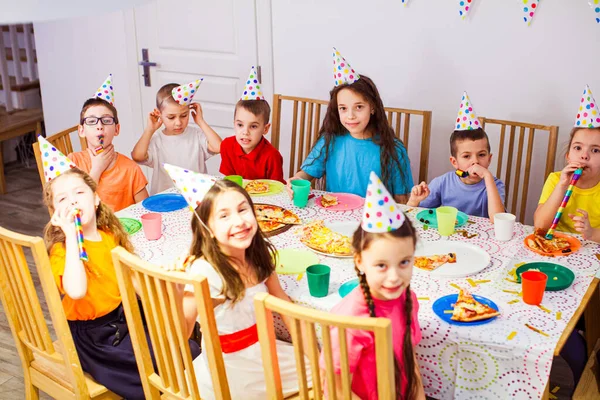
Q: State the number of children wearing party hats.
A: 9